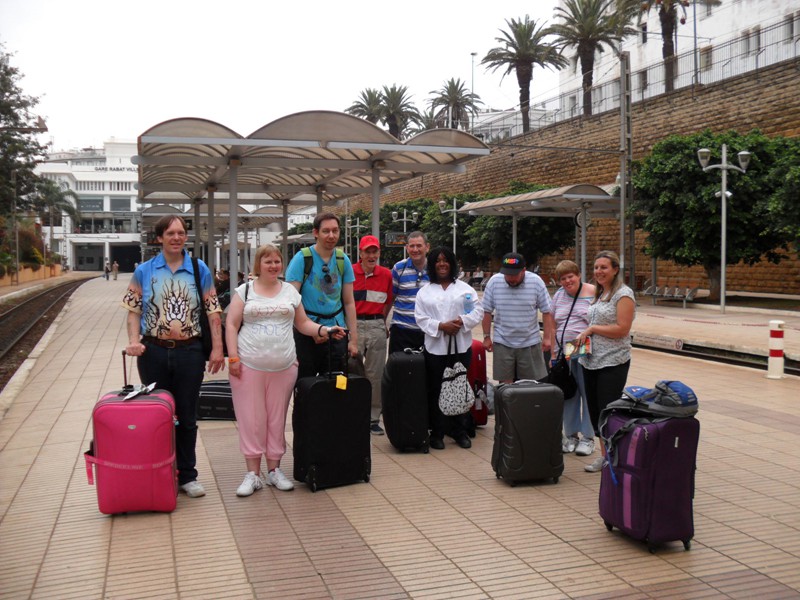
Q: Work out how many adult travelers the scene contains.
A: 9